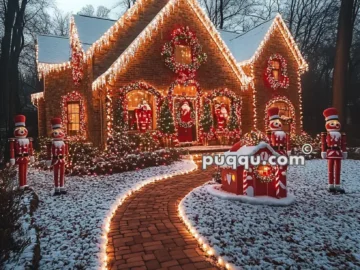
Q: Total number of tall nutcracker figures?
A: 4